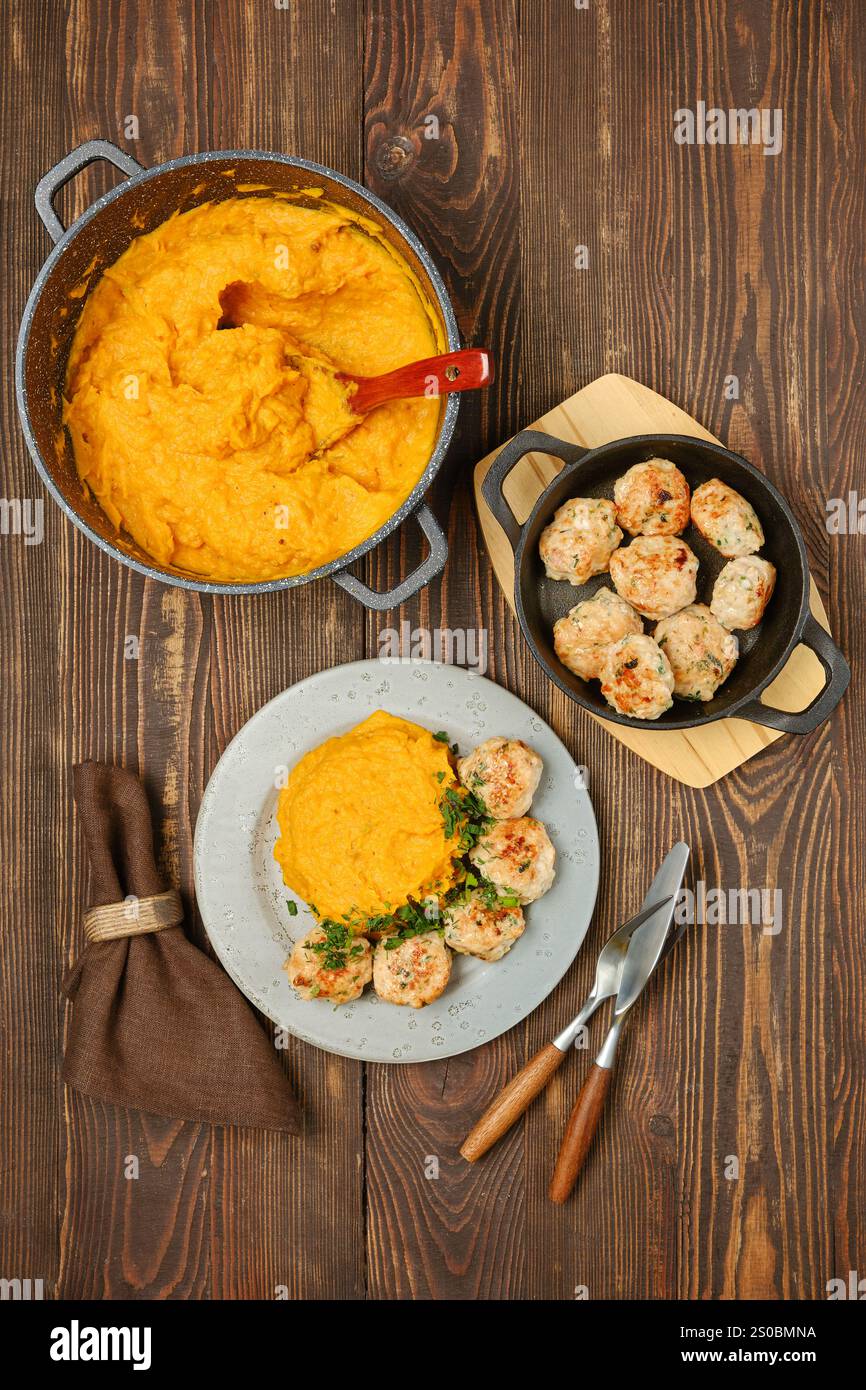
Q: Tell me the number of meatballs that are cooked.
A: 13